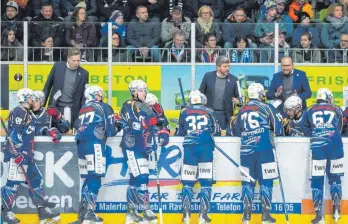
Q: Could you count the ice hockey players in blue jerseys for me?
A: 9